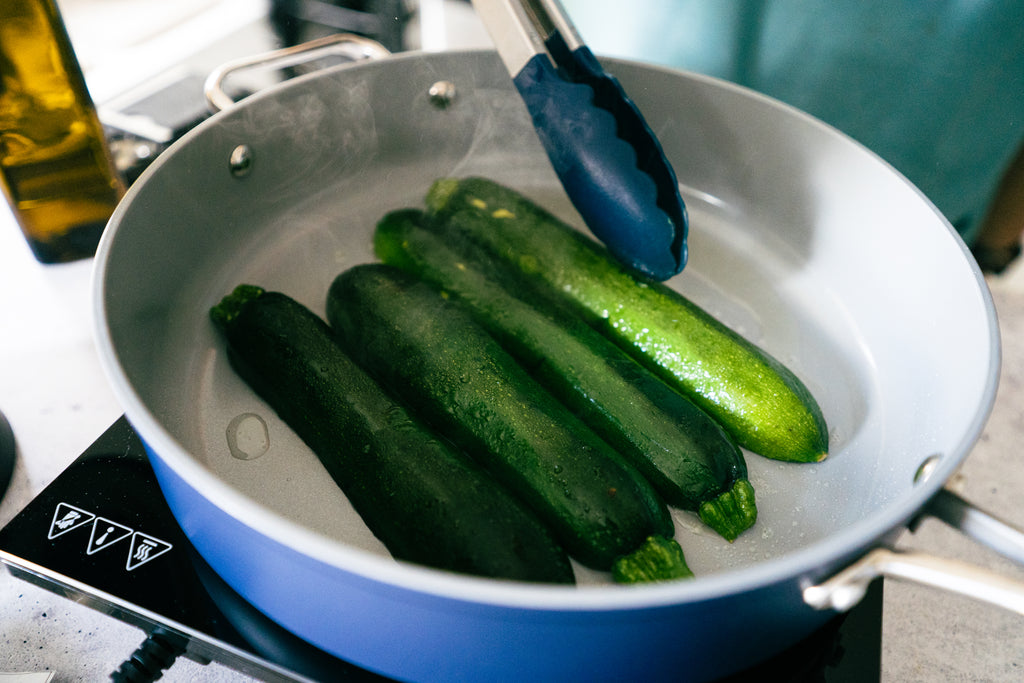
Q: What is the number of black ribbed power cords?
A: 1